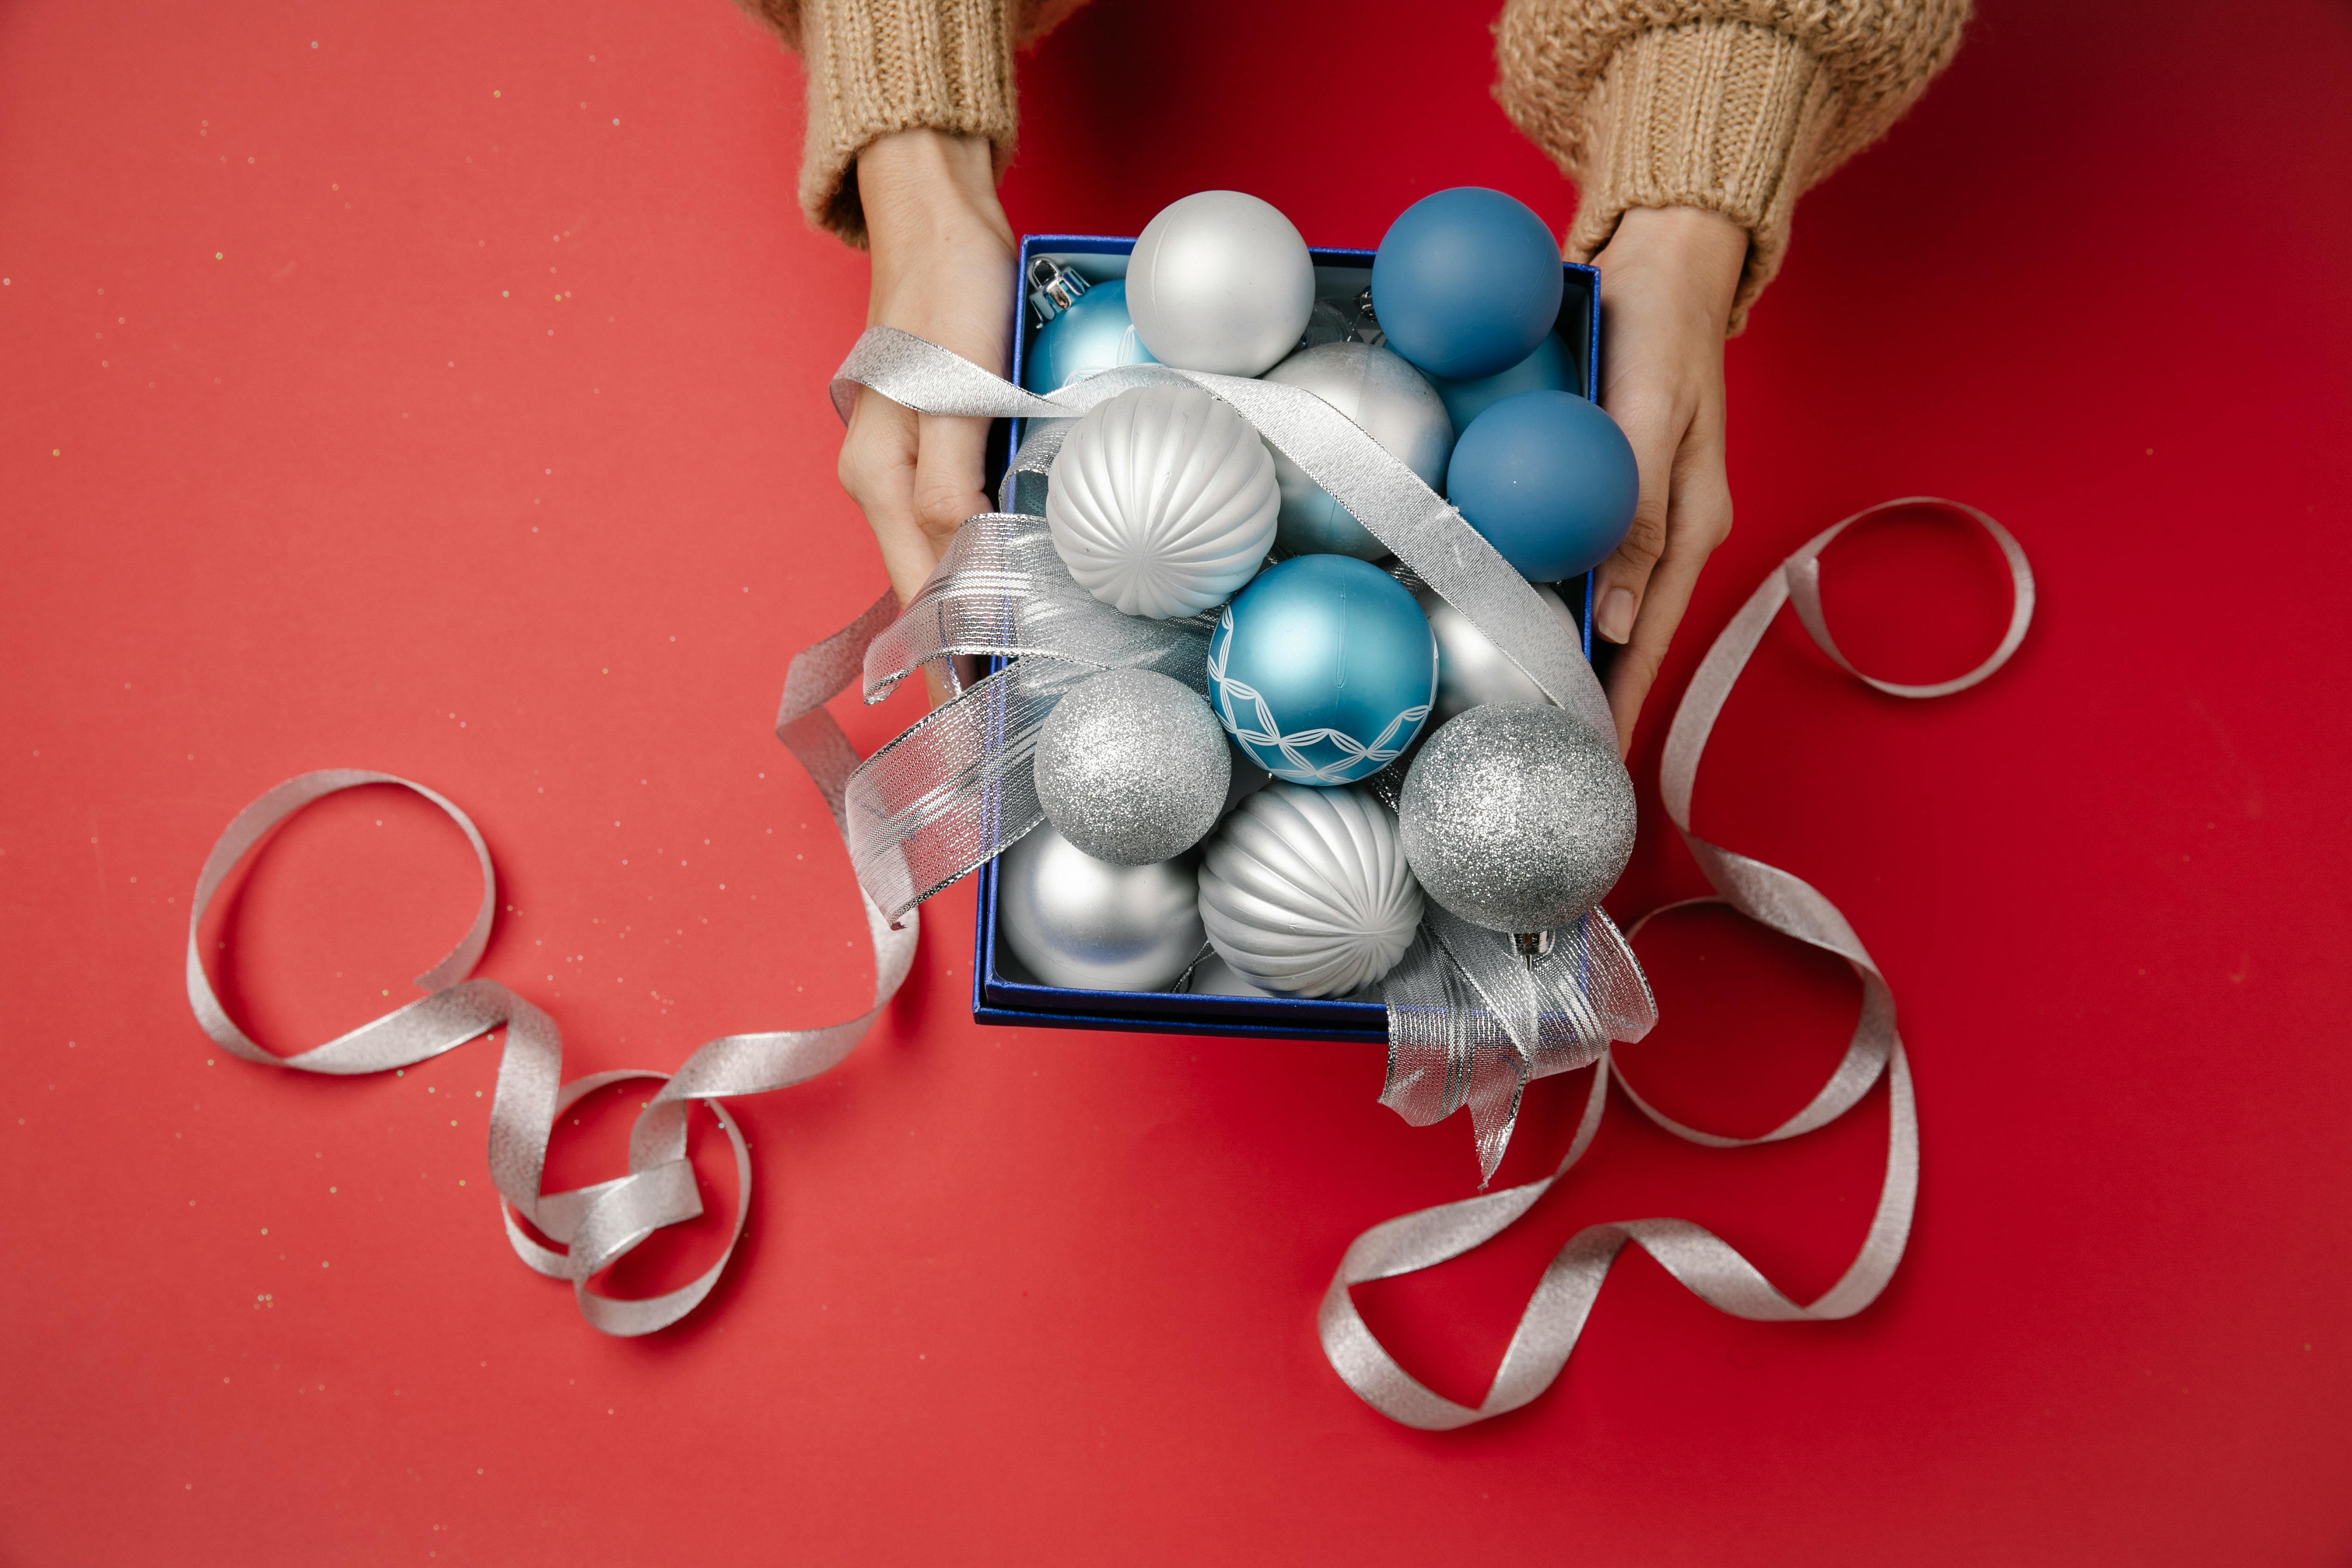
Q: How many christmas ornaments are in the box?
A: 13